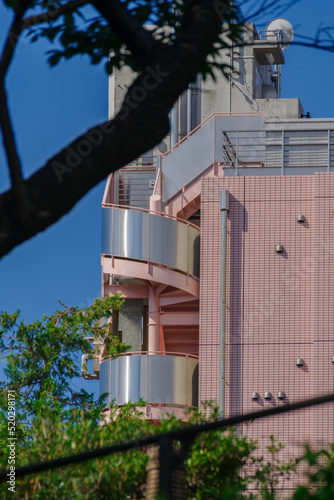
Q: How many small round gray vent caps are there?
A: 6